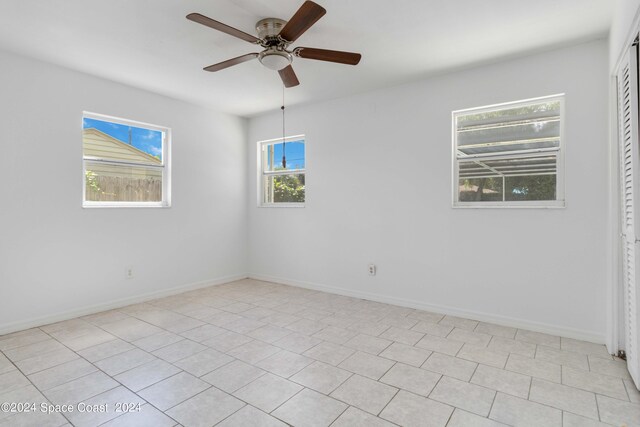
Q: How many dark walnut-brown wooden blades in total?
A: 5